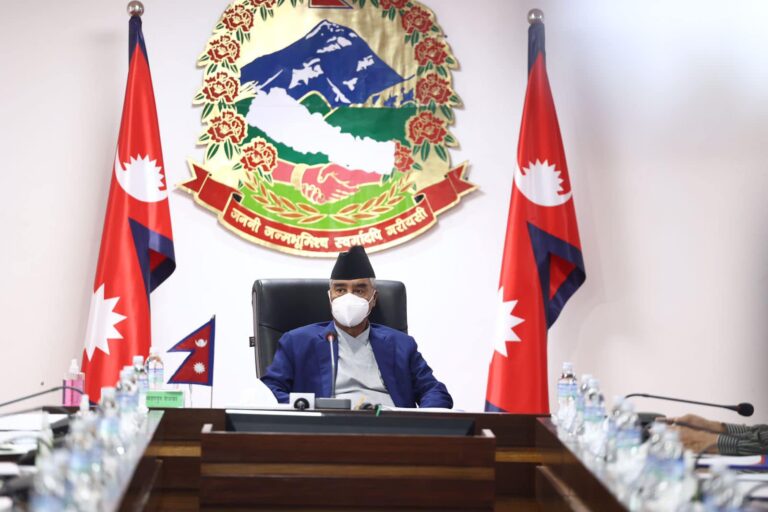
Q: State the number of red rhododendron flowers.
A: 12